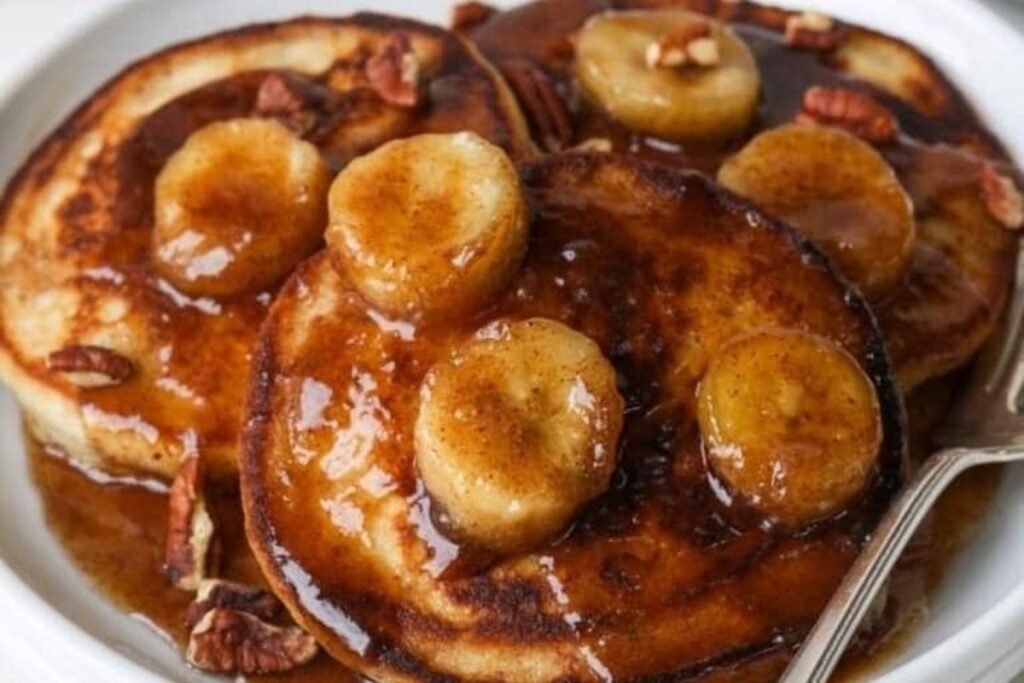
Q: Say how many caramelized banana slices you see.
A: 6